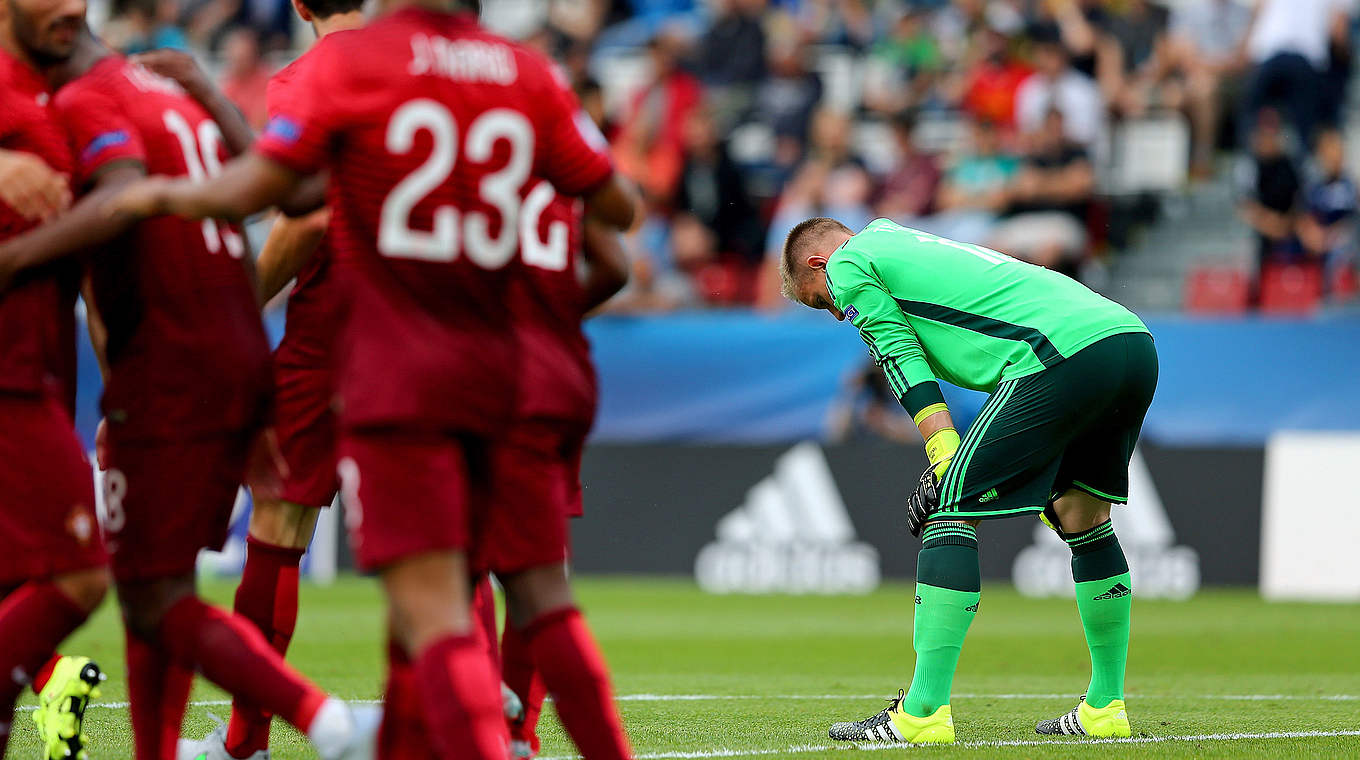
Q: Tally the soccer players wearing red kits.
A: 5